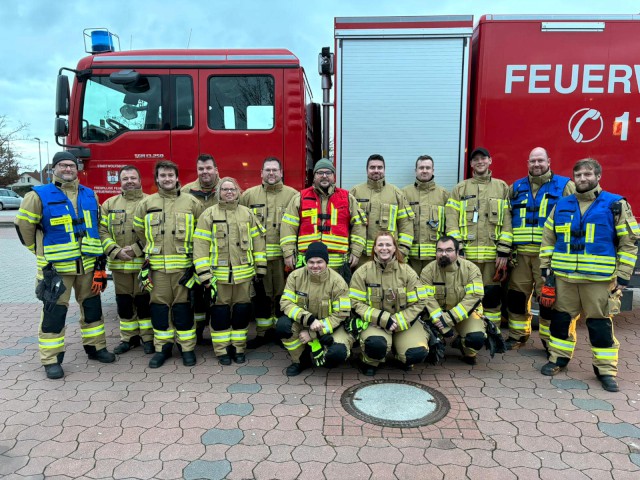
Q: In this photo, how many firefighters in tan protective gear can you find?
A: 15